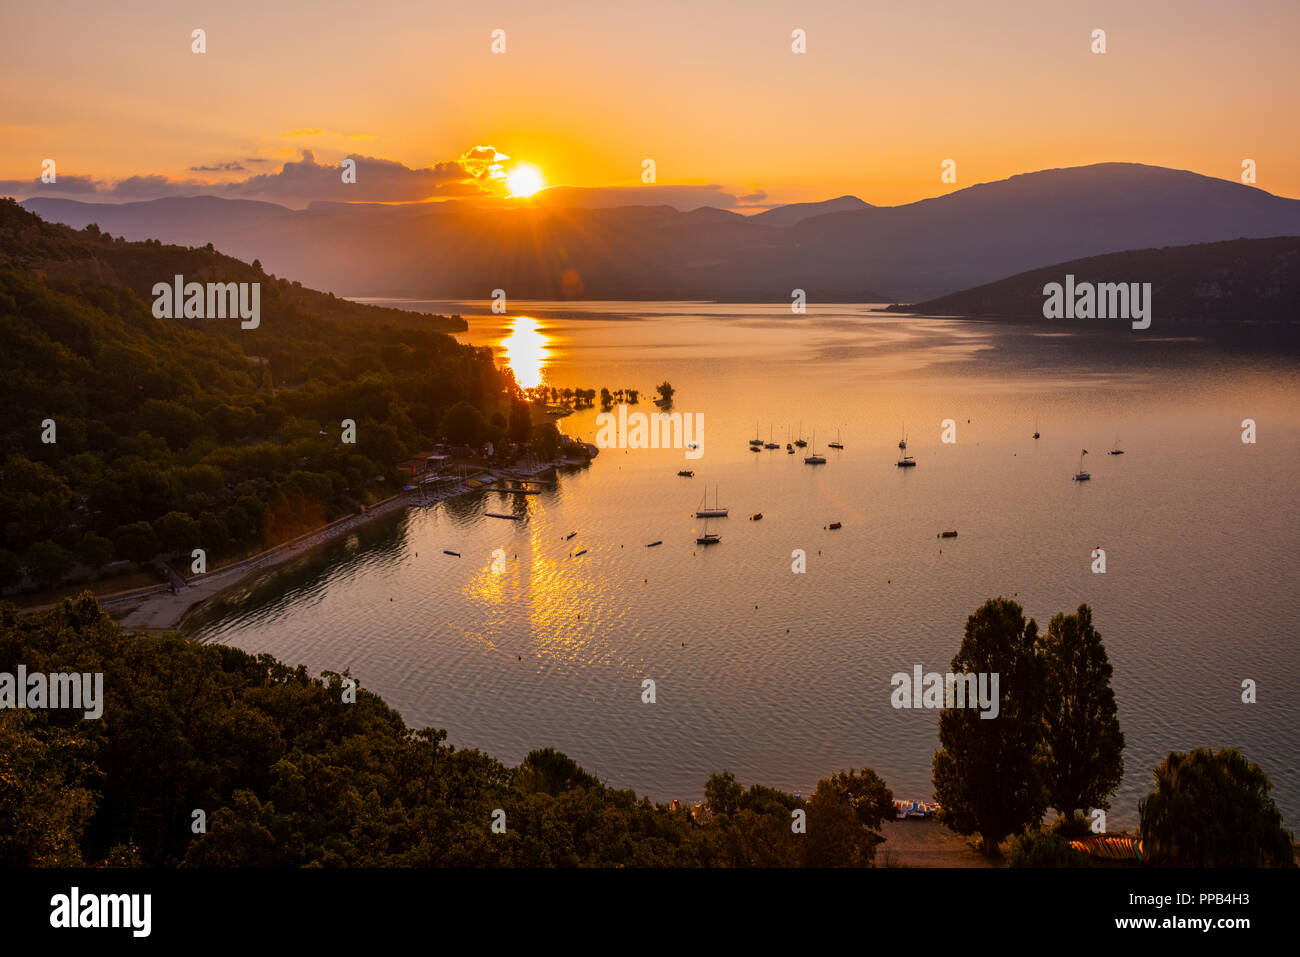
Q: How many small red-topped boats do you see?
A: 3